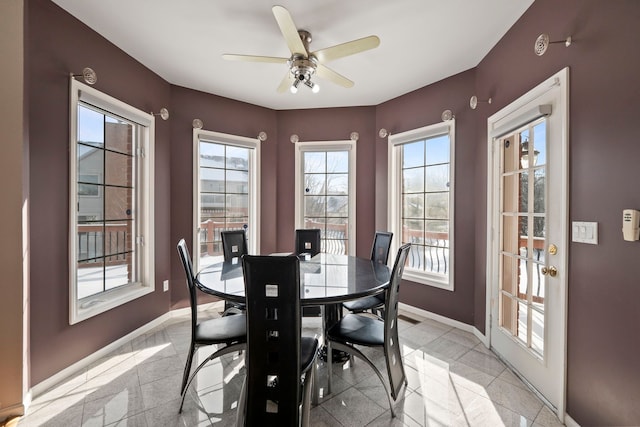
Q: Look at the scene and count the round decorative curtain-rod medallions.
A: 10